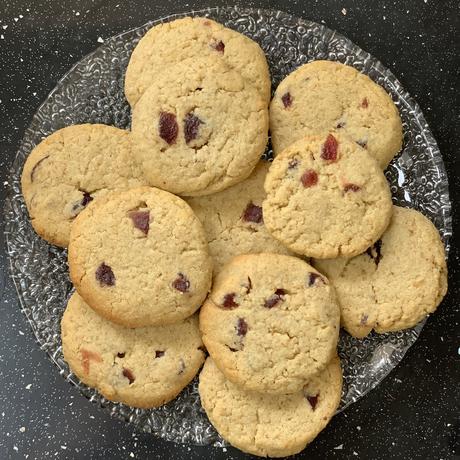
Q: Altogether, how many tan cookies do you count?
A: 11